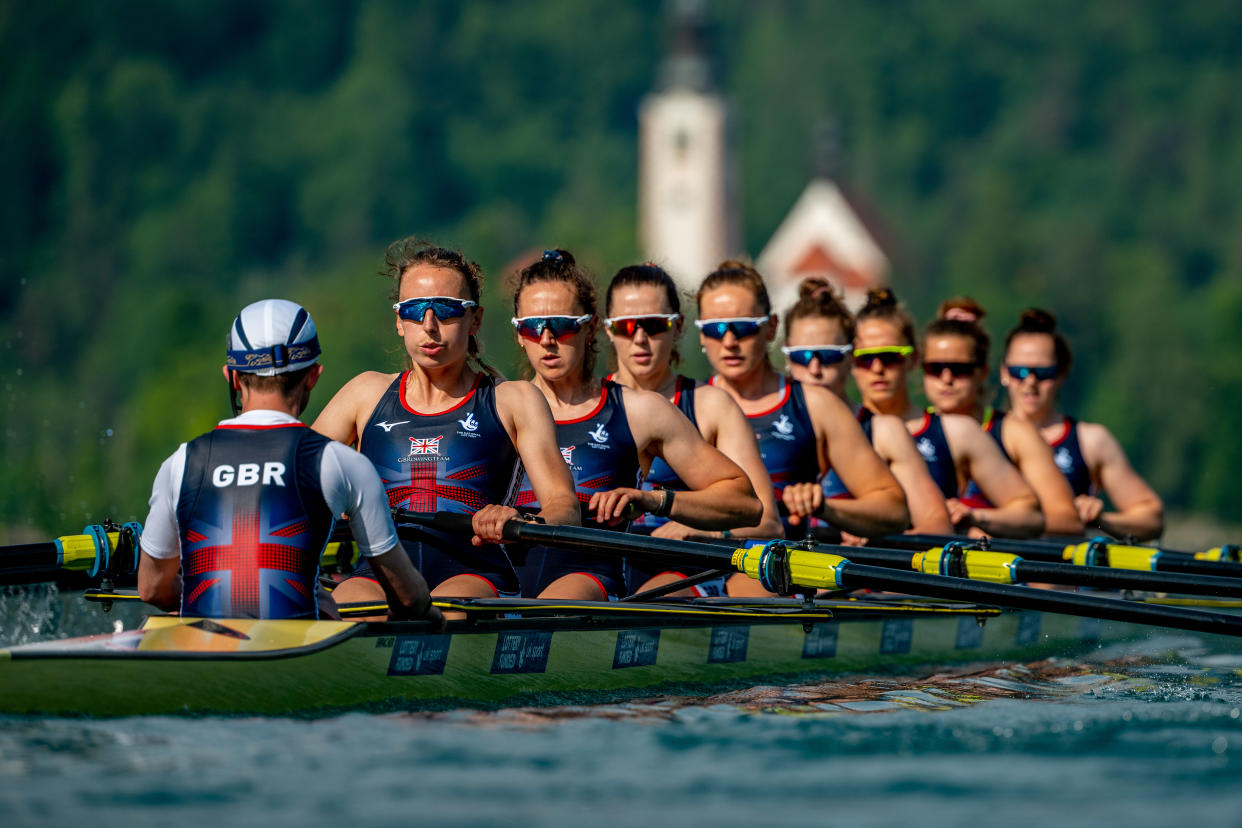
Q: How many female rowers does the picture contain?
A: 8